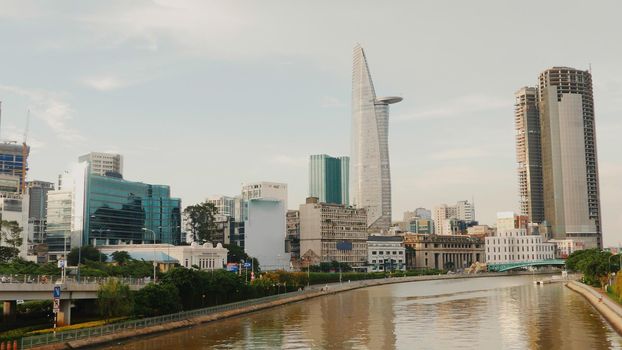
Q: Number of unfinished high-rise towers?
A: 2